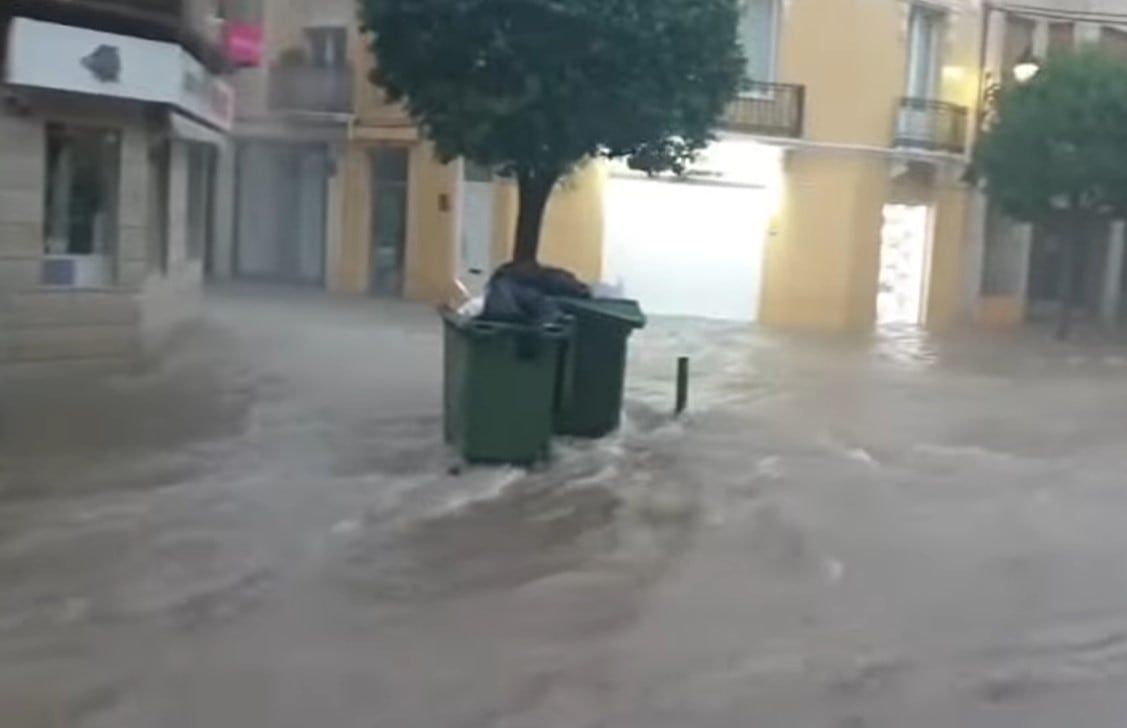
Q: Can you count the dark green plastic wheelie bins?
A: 2